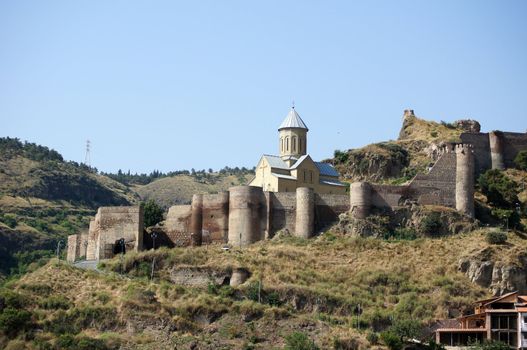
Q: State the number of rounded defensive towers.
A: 6